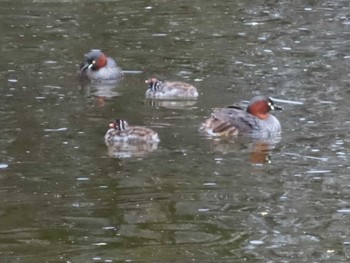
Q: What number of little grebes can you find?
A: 4